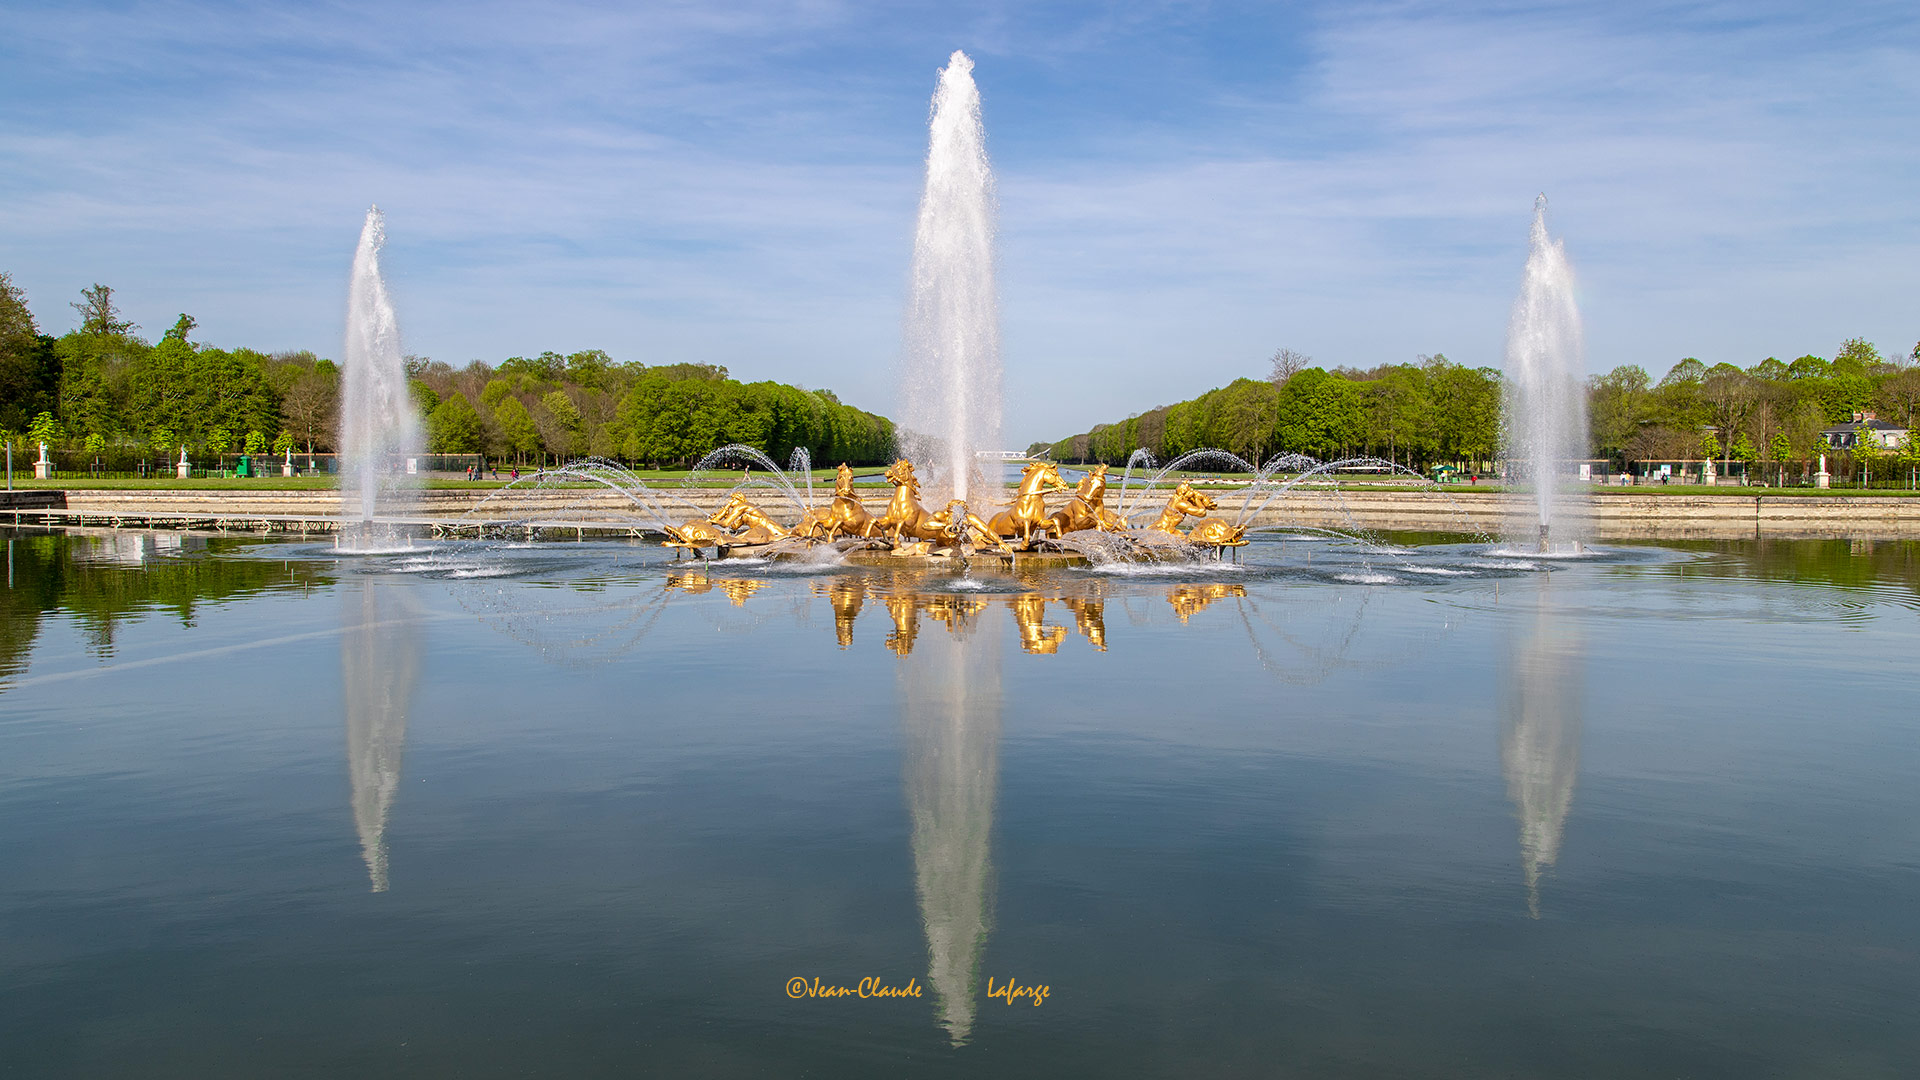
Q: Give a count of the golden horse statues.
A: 4